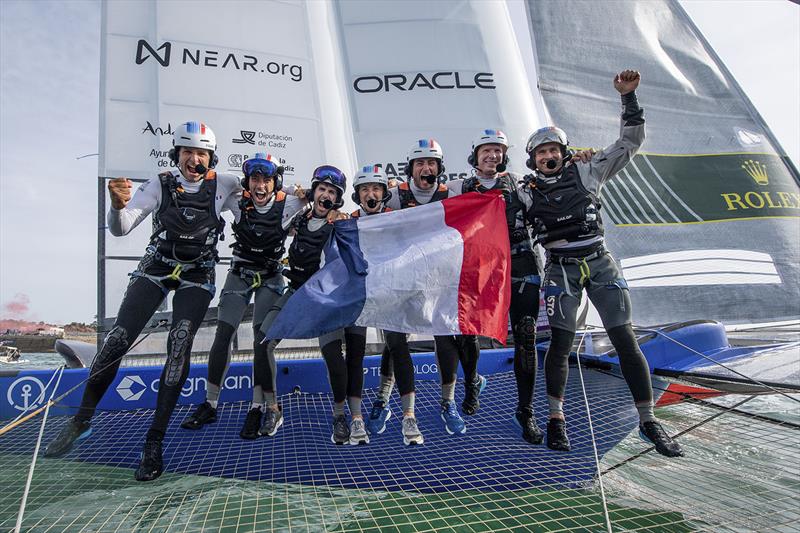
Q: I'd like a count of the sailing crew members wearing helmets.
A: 7